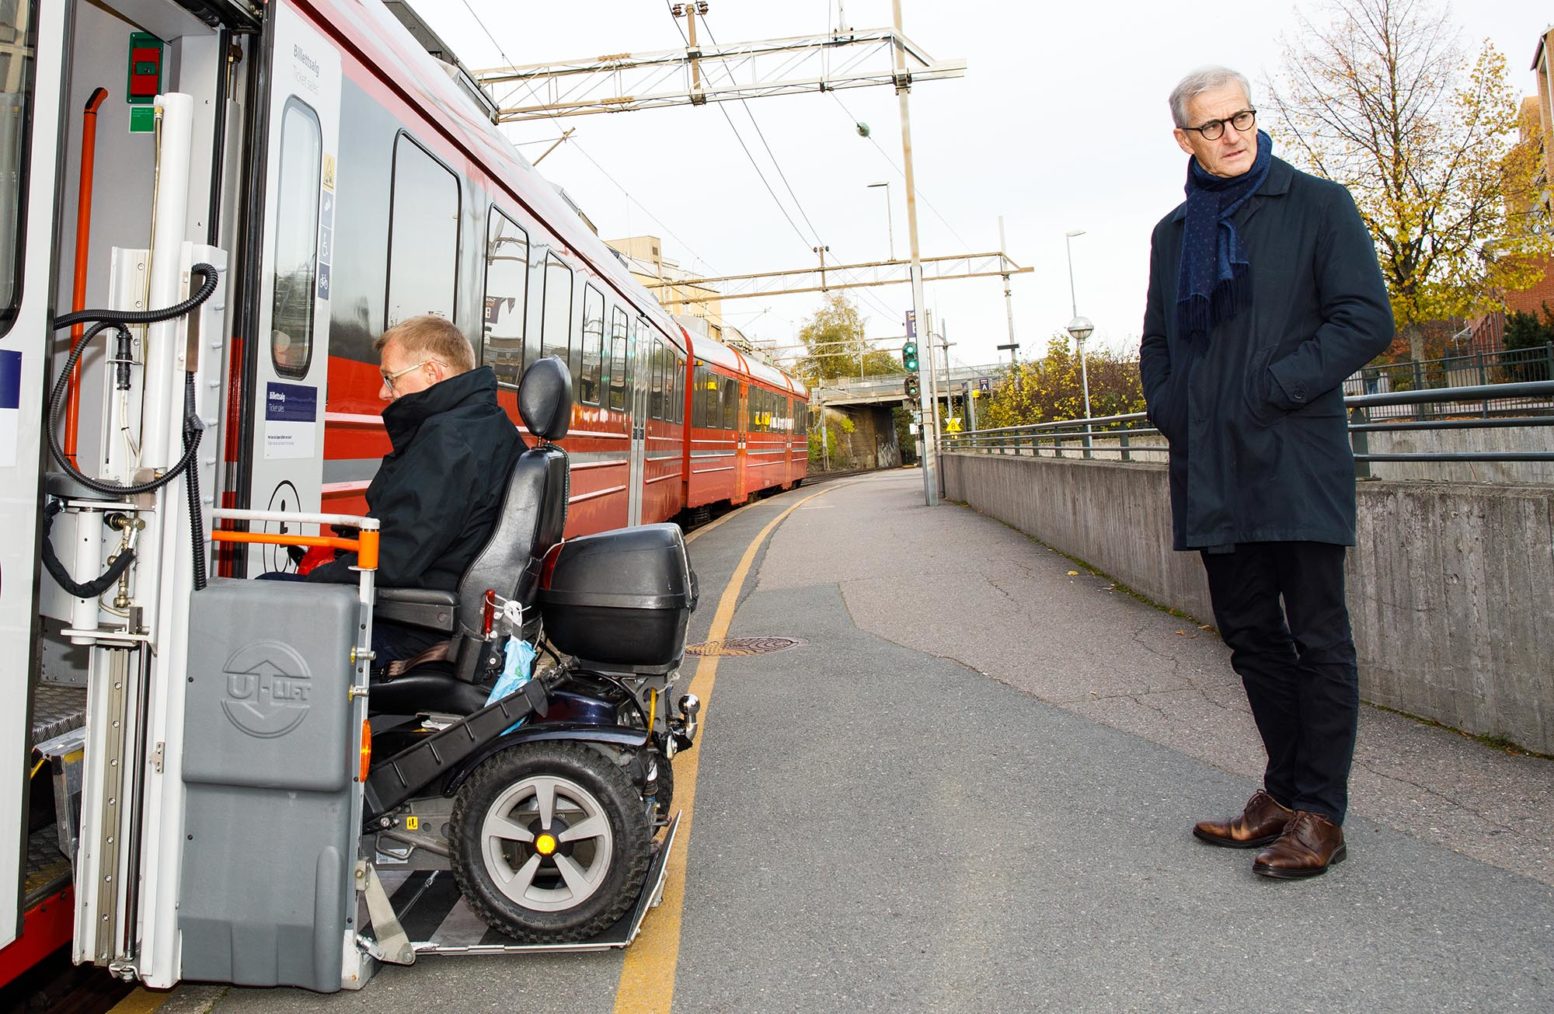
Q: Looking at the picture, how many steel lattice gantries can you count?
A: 3